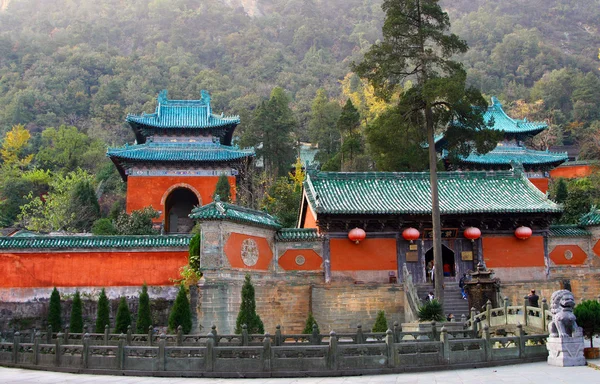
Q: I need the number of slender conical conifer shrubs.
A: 9